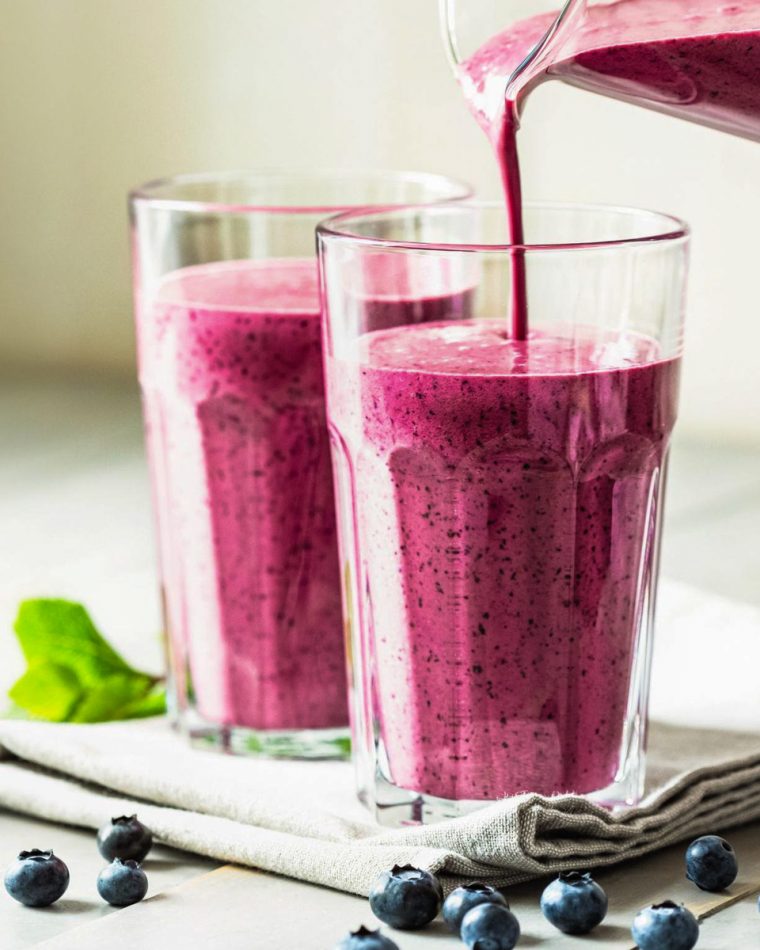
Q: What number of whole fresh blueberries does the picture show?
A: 10